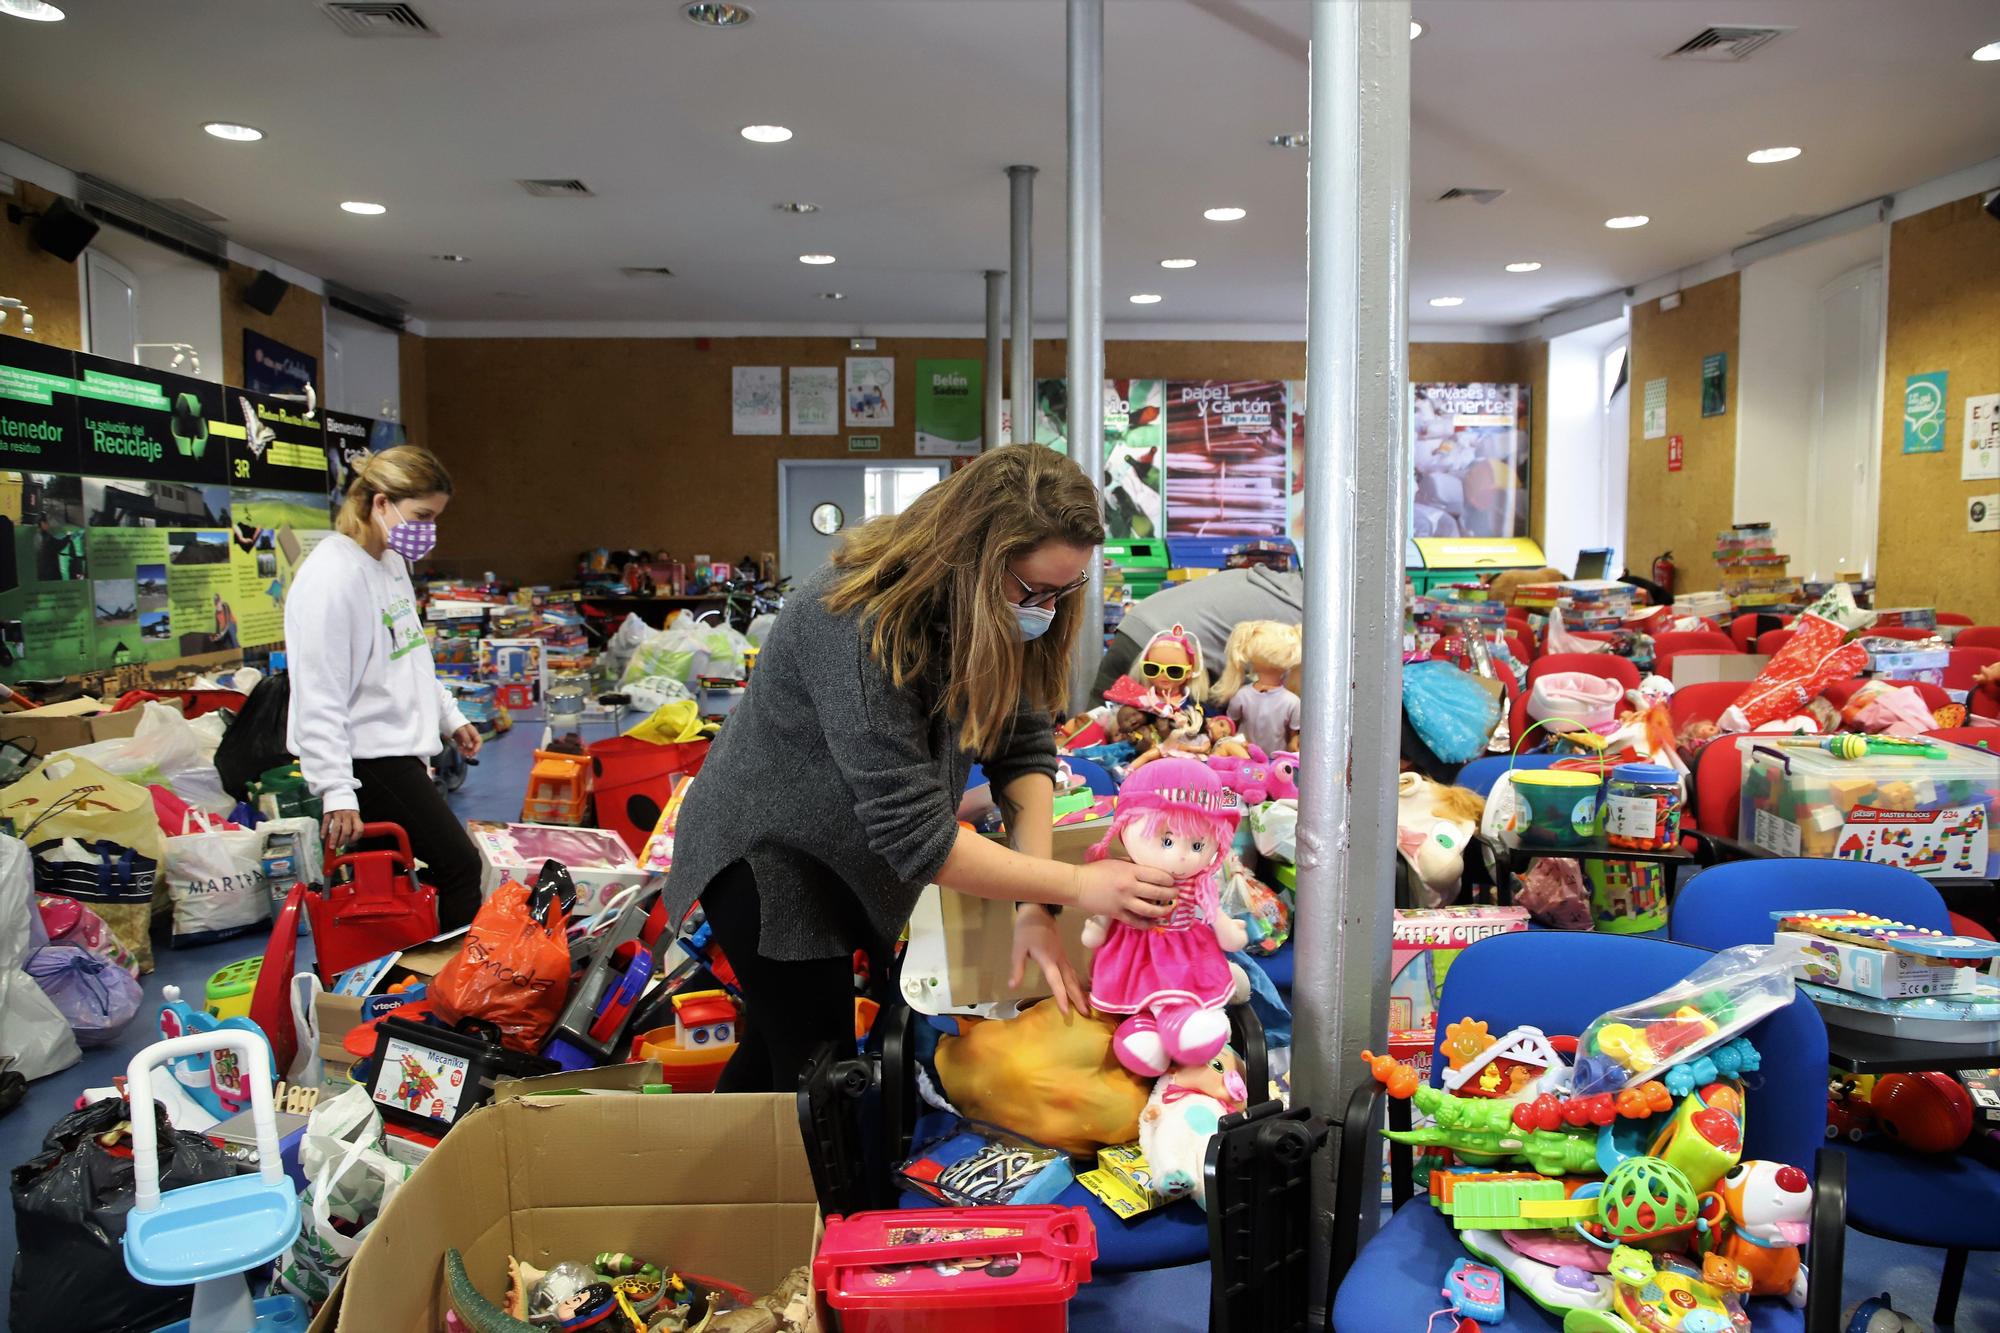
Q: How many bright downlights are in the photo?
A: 14